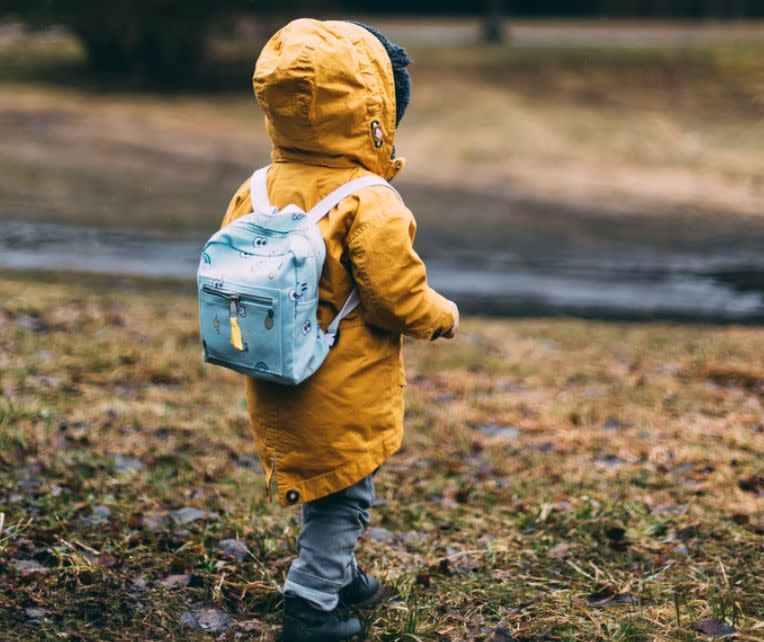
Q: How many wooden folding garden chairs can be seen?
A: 0